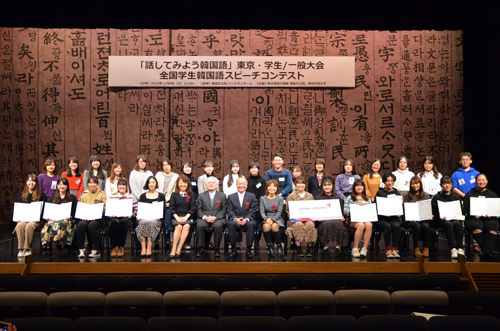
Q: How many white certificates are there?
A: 10